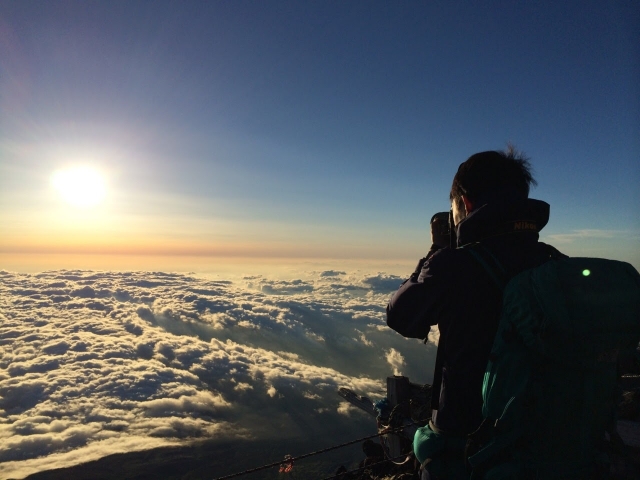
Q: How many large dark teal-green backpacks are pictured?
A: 1